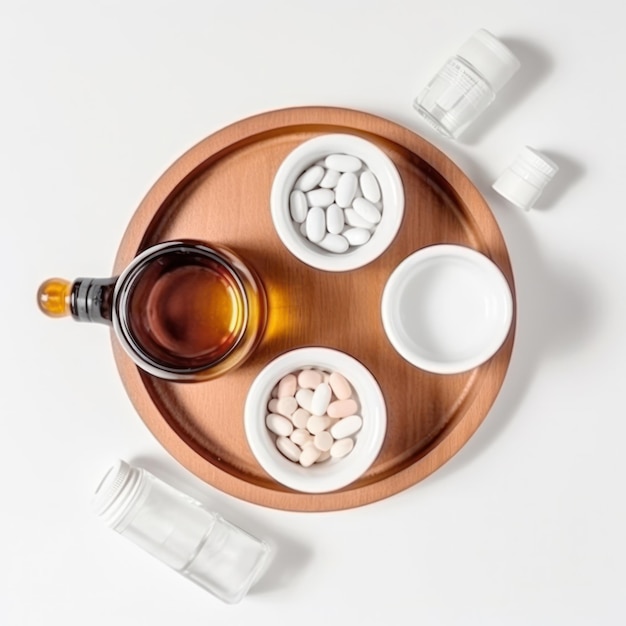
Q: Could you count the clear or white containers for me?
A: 6